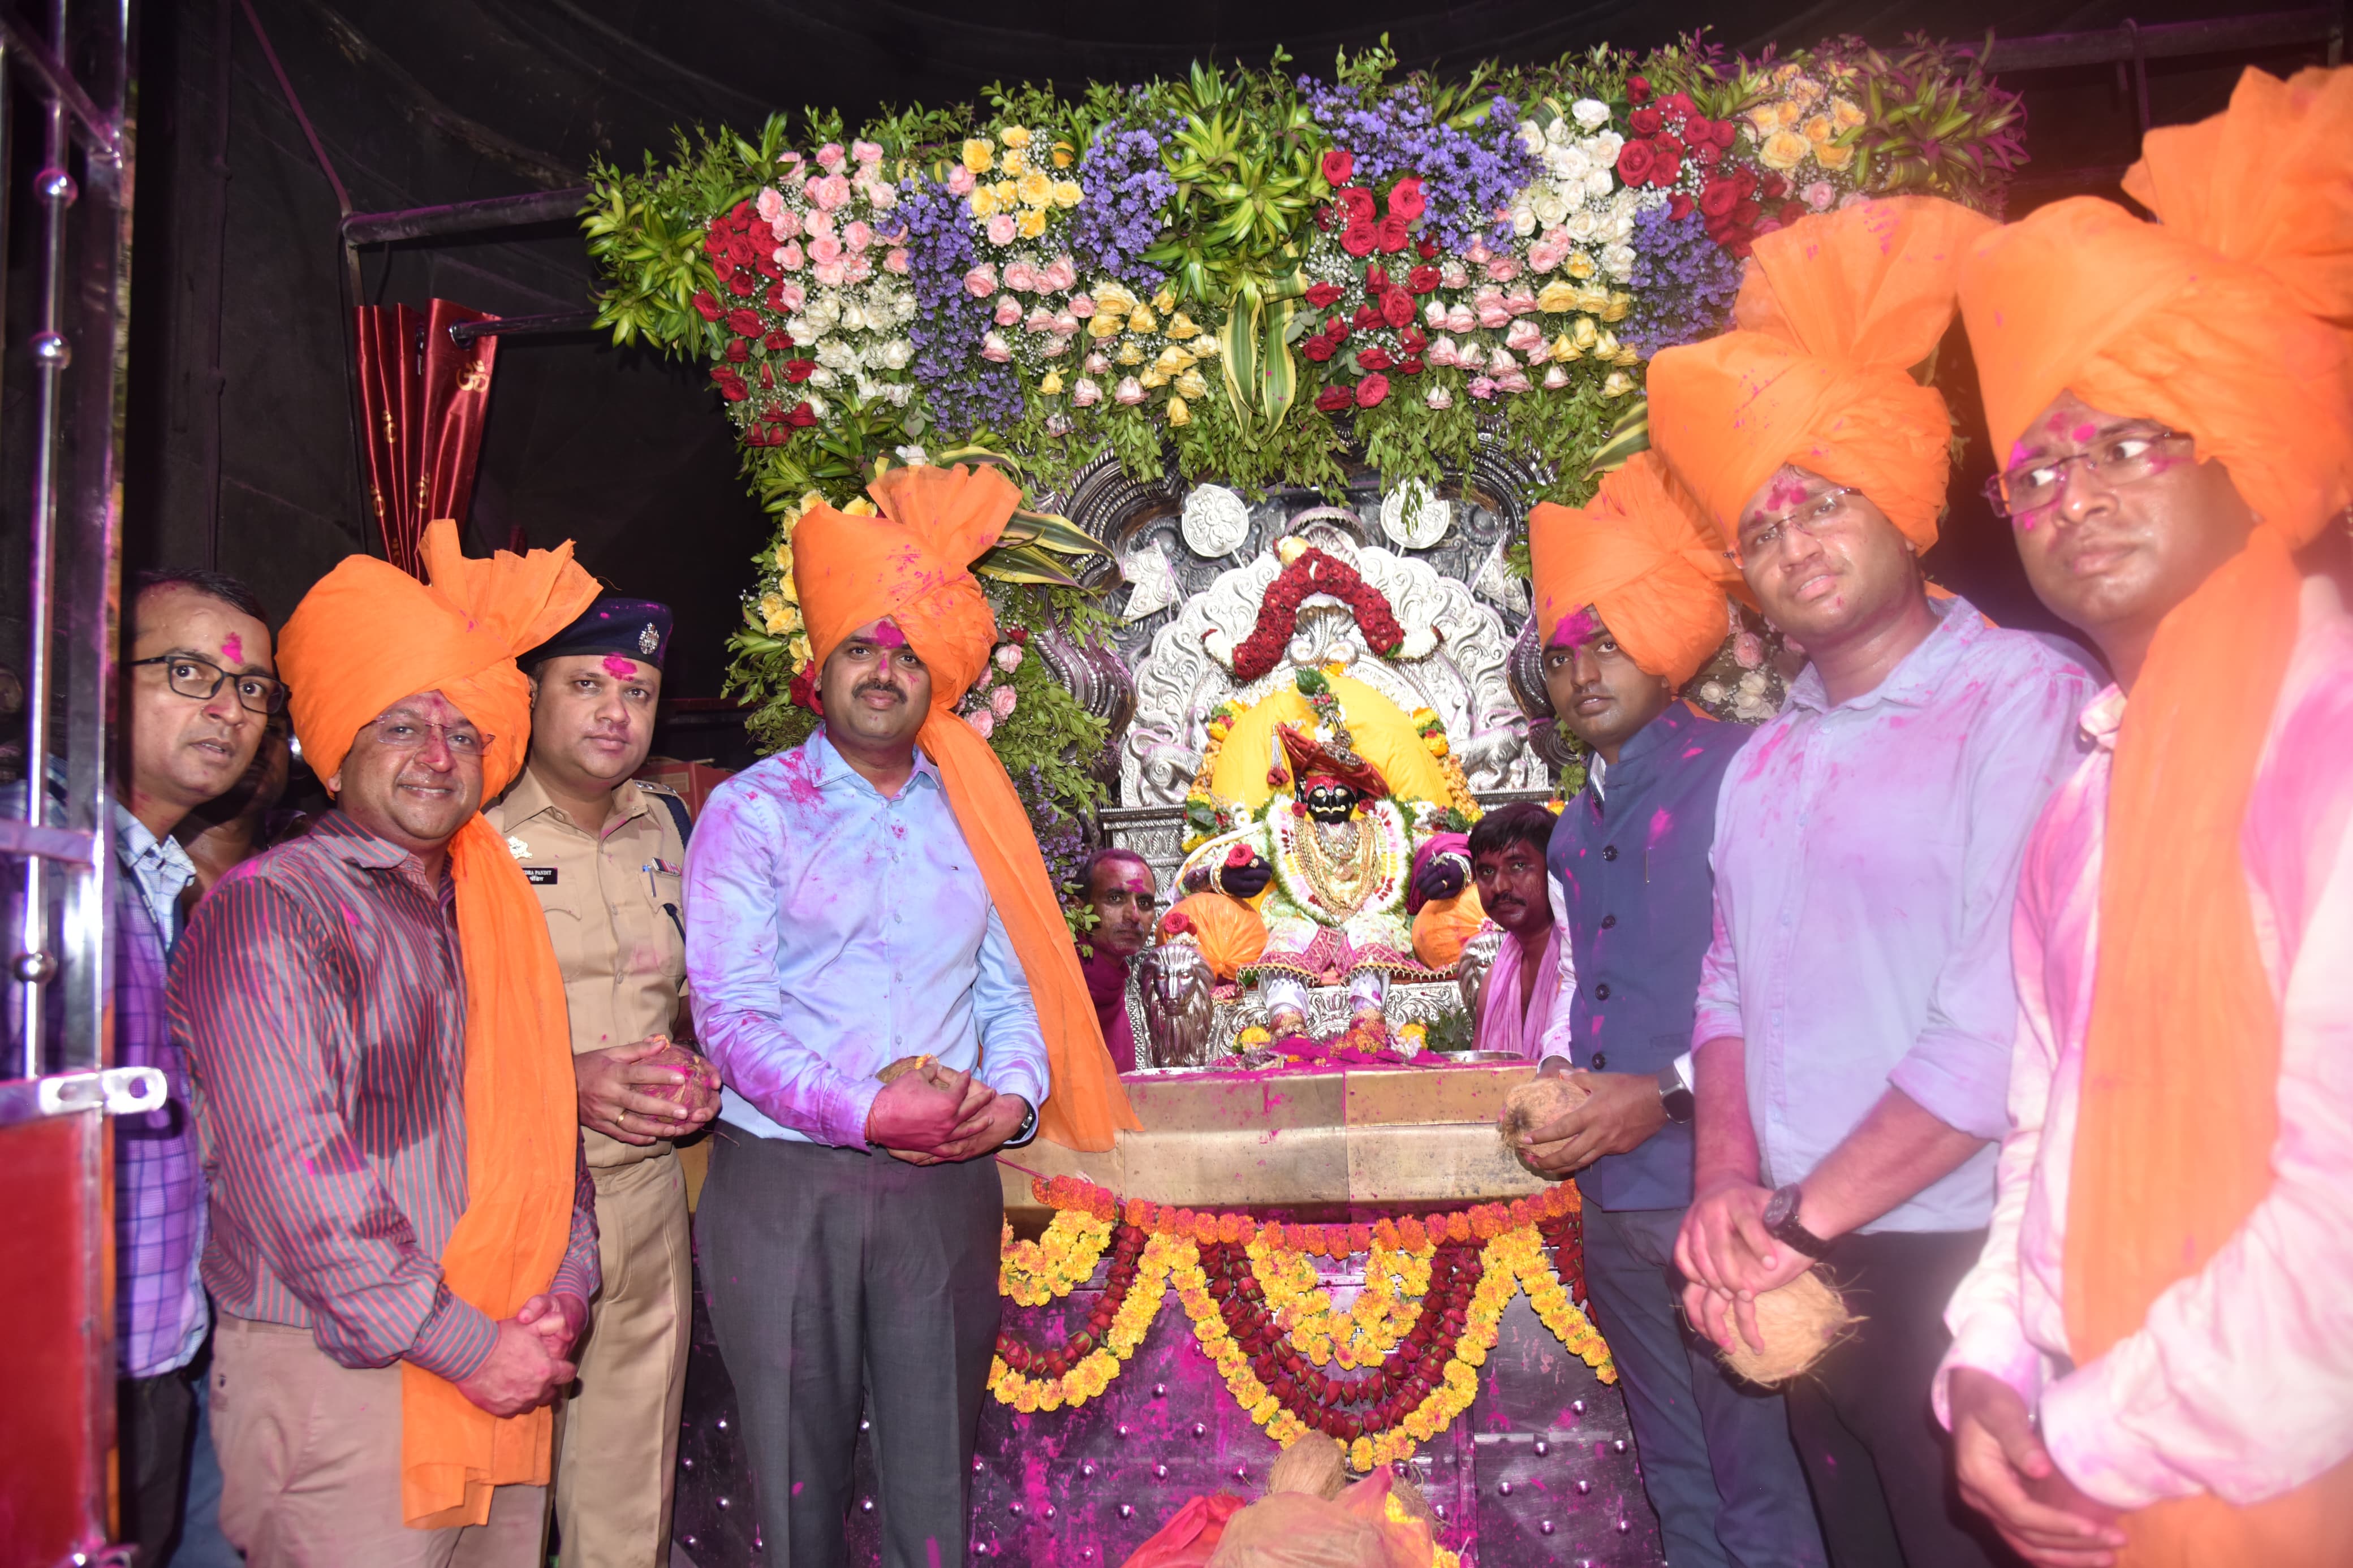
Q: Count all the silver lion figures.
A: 2